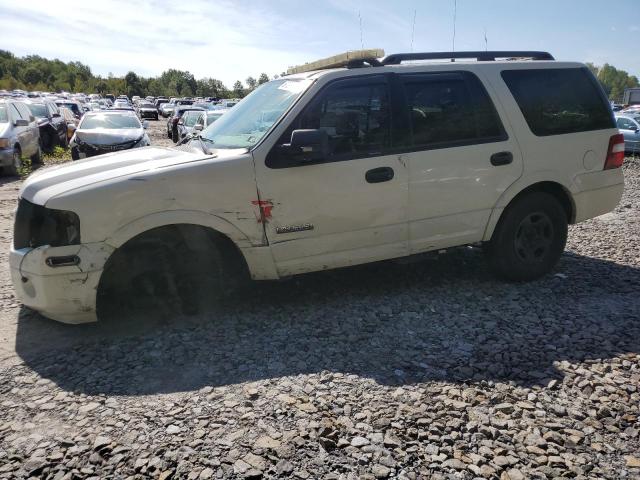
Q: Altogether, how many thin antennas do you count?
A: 4